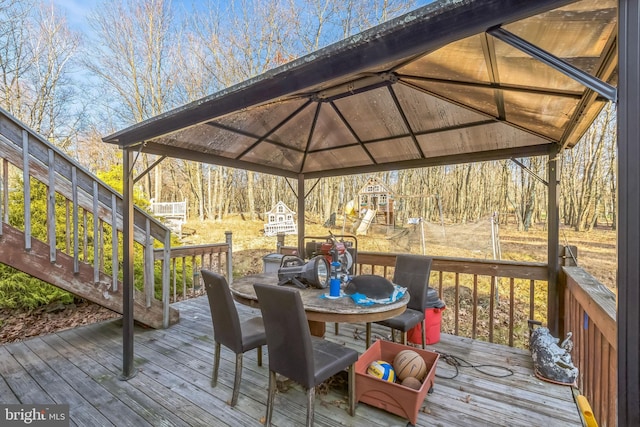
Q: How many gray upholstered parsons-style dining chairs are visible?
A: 3